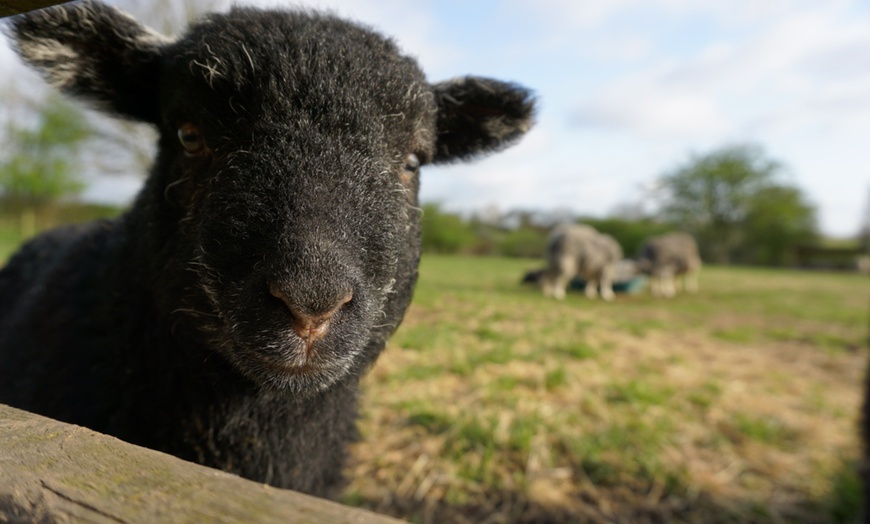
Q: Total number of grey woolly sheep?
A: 2